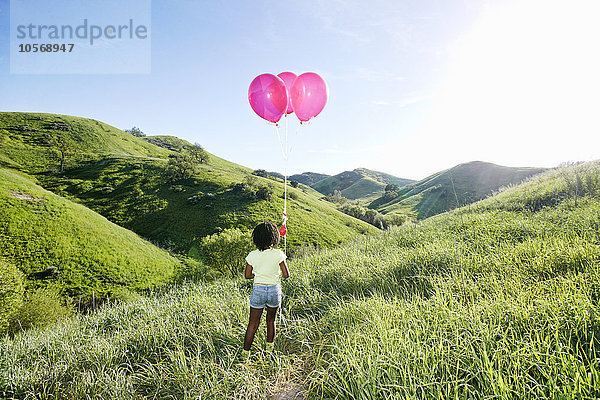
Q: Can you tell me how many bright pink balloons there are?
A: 3